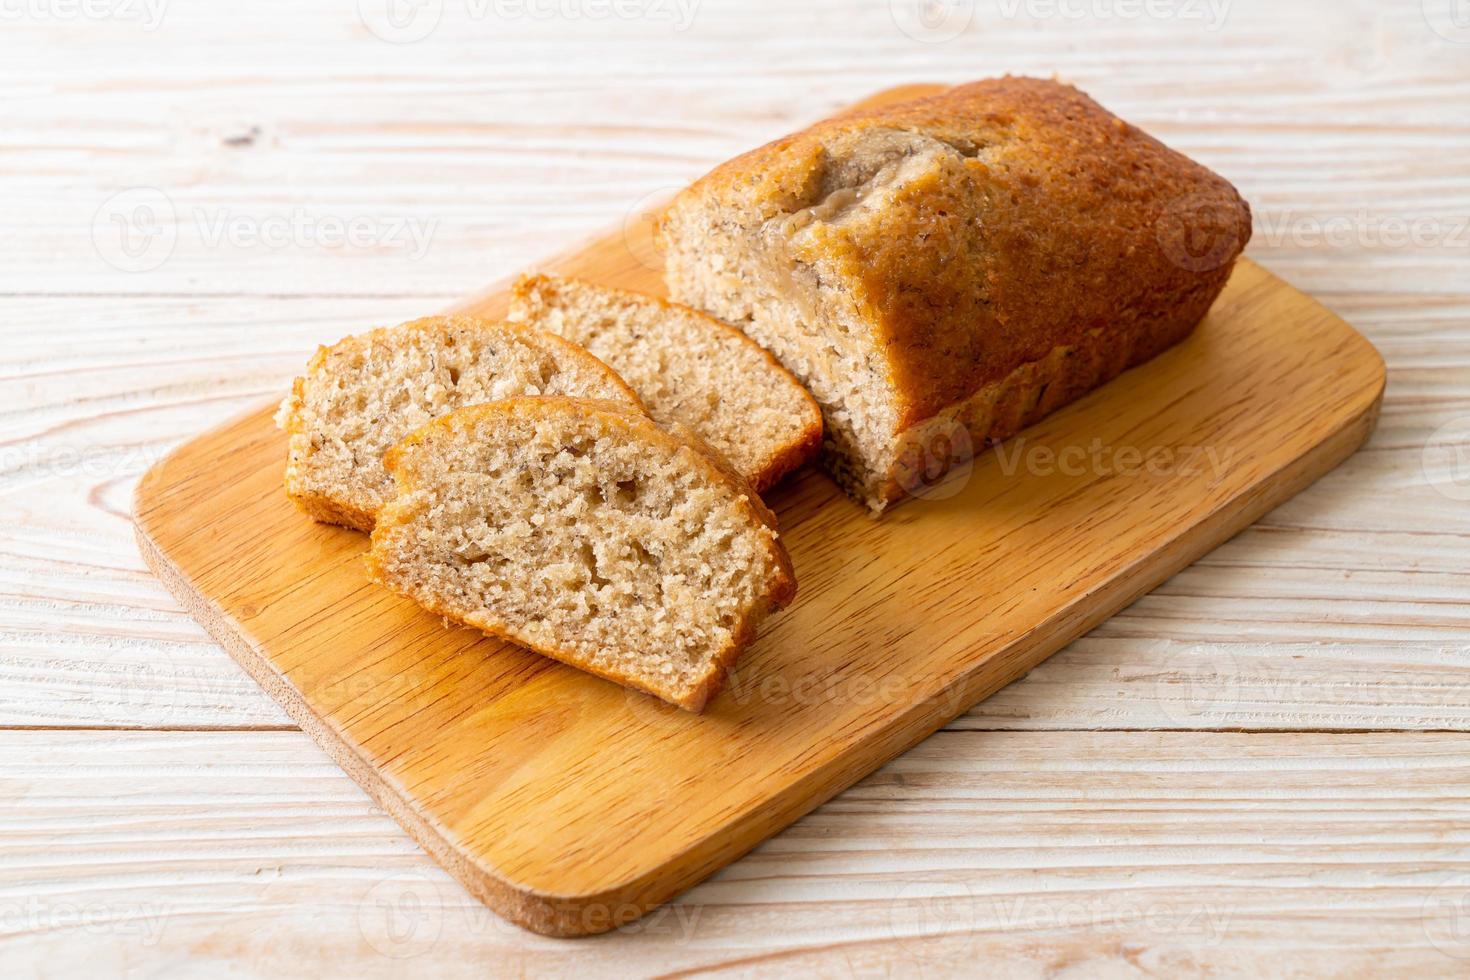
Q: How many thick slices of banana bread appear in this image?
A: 3